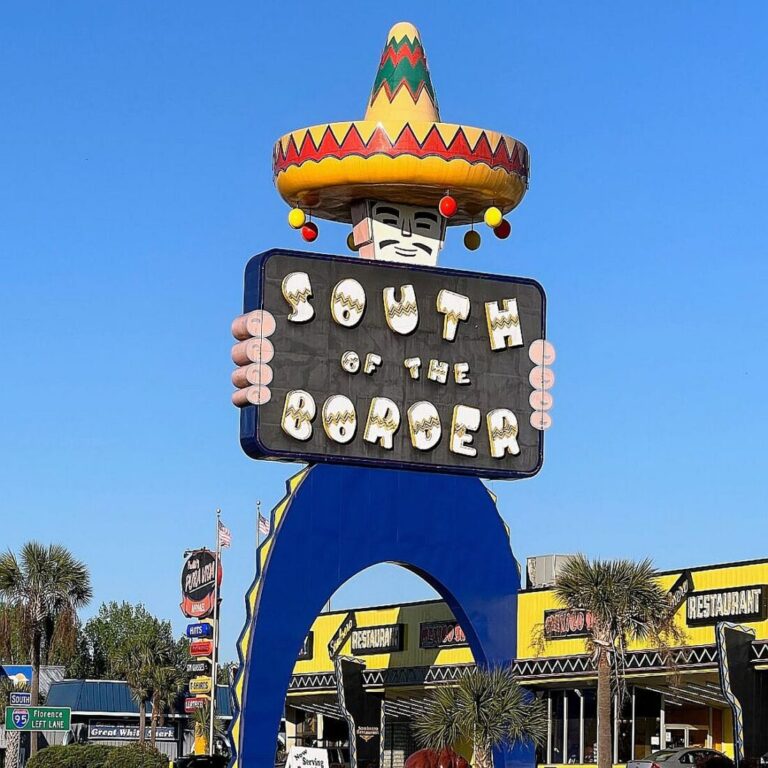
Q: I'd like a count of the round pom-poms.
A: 7